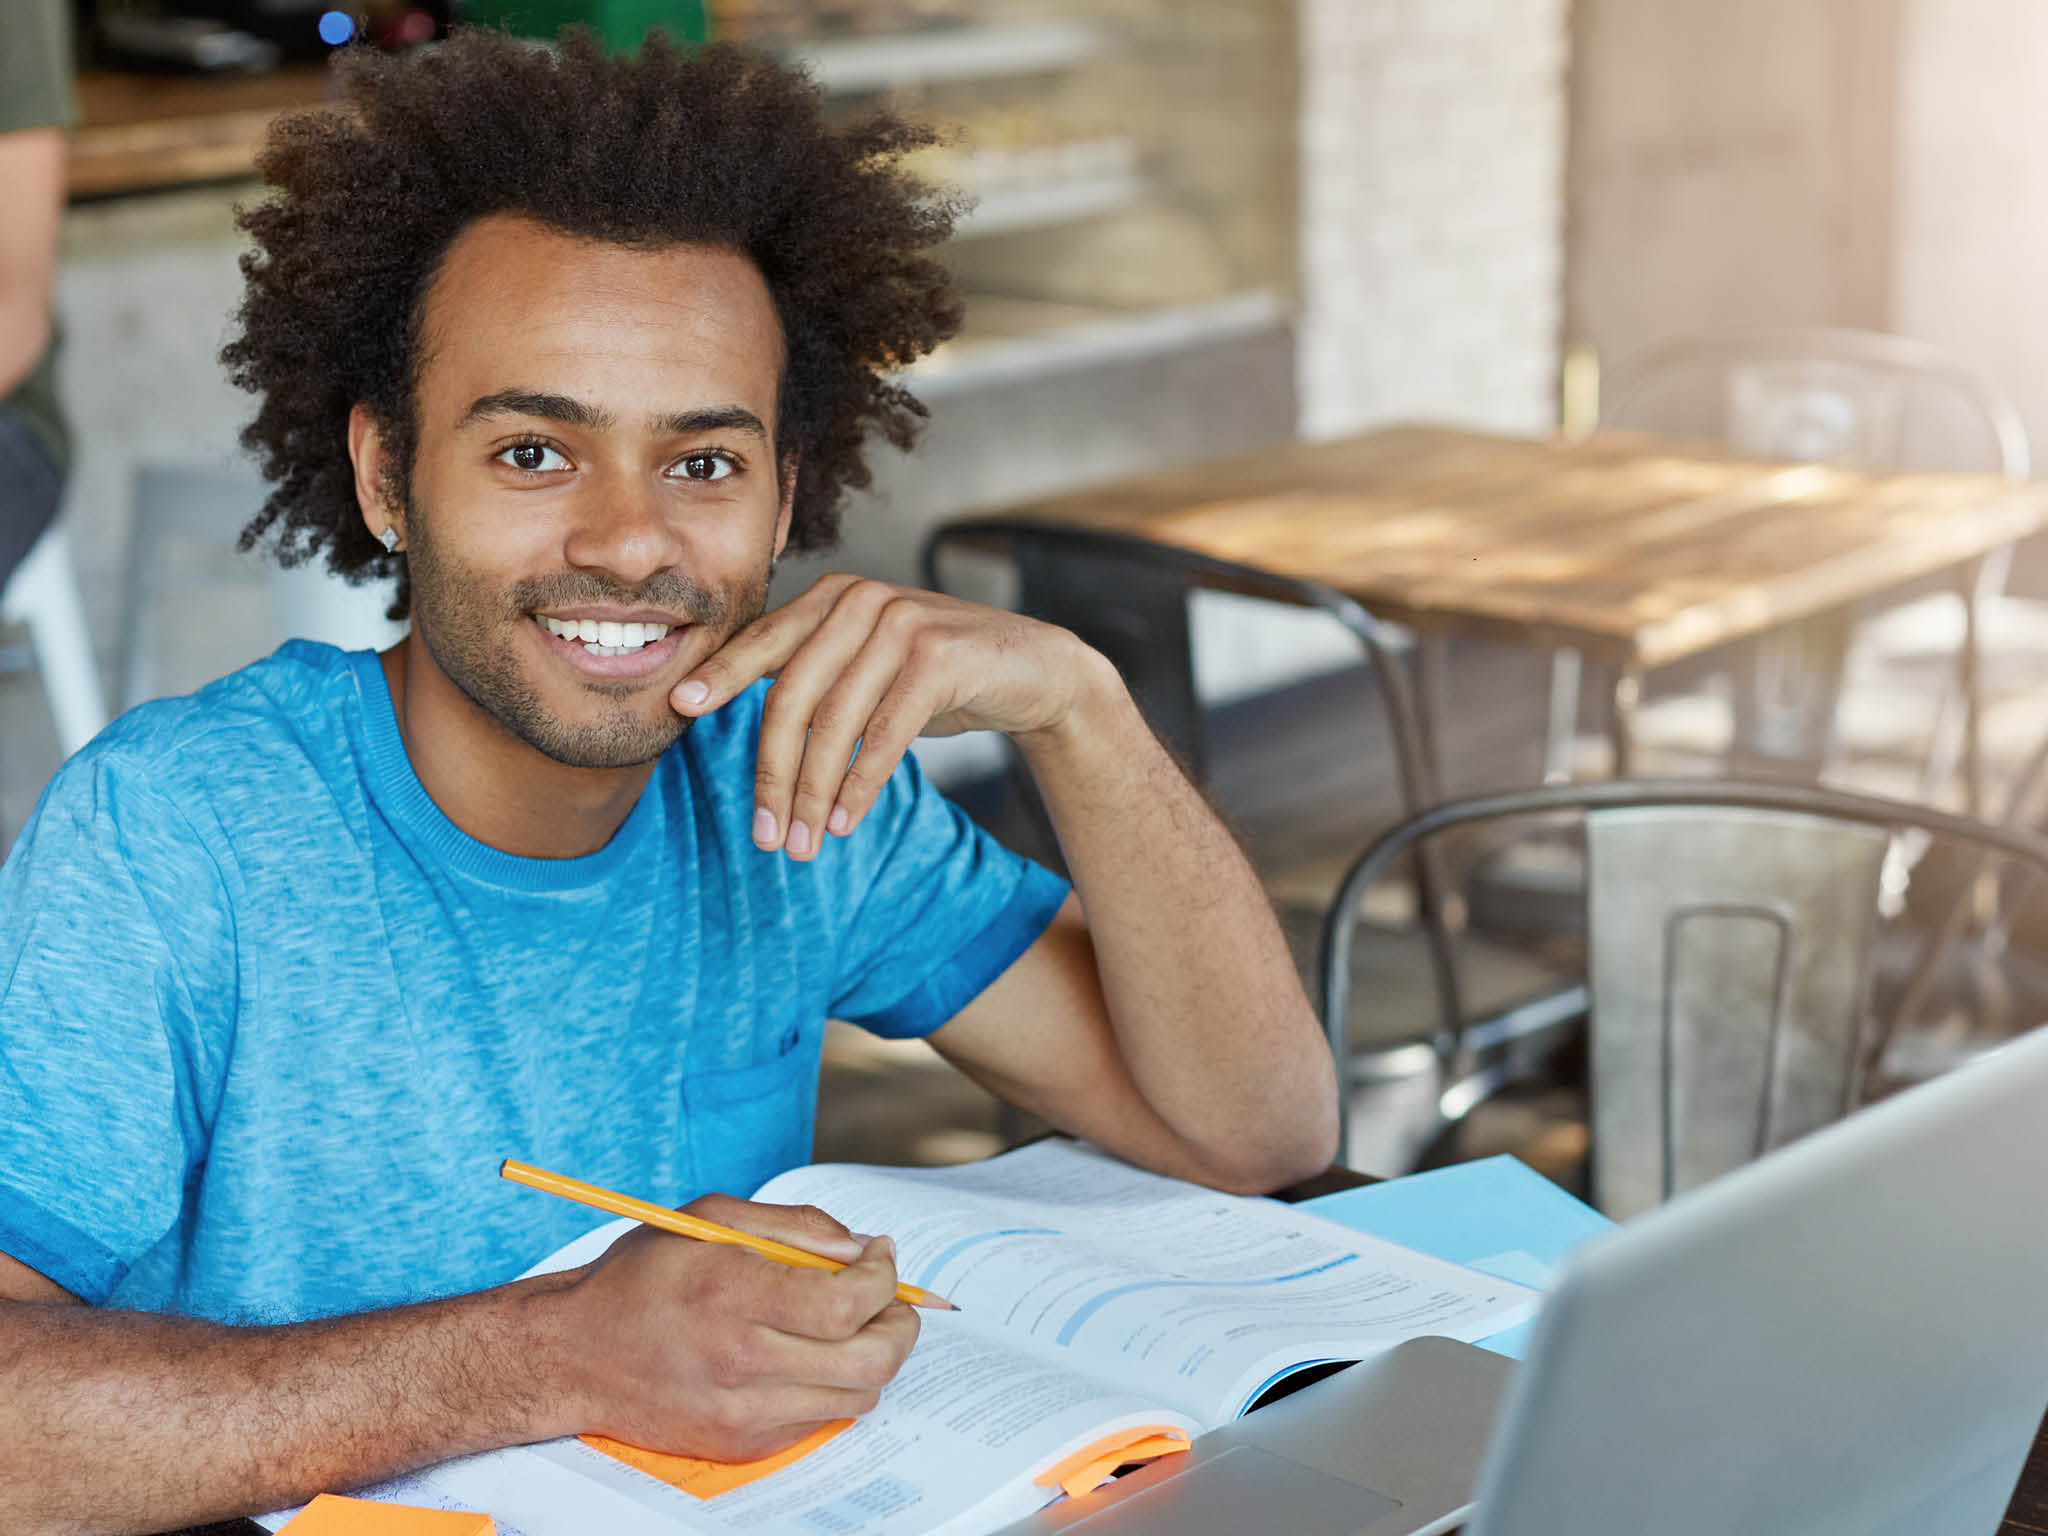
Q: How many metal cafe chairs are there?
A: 3